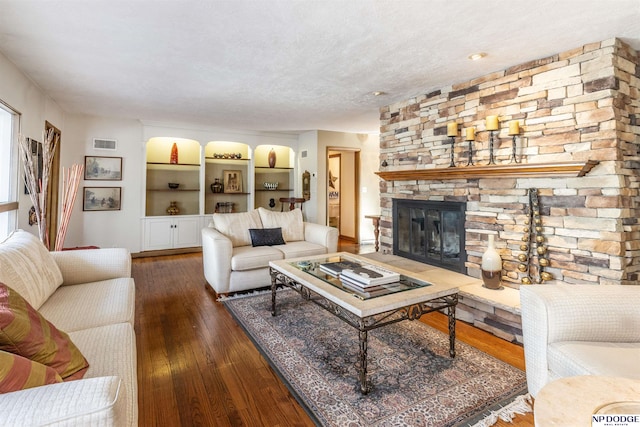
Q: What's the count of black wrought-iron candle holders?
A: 4